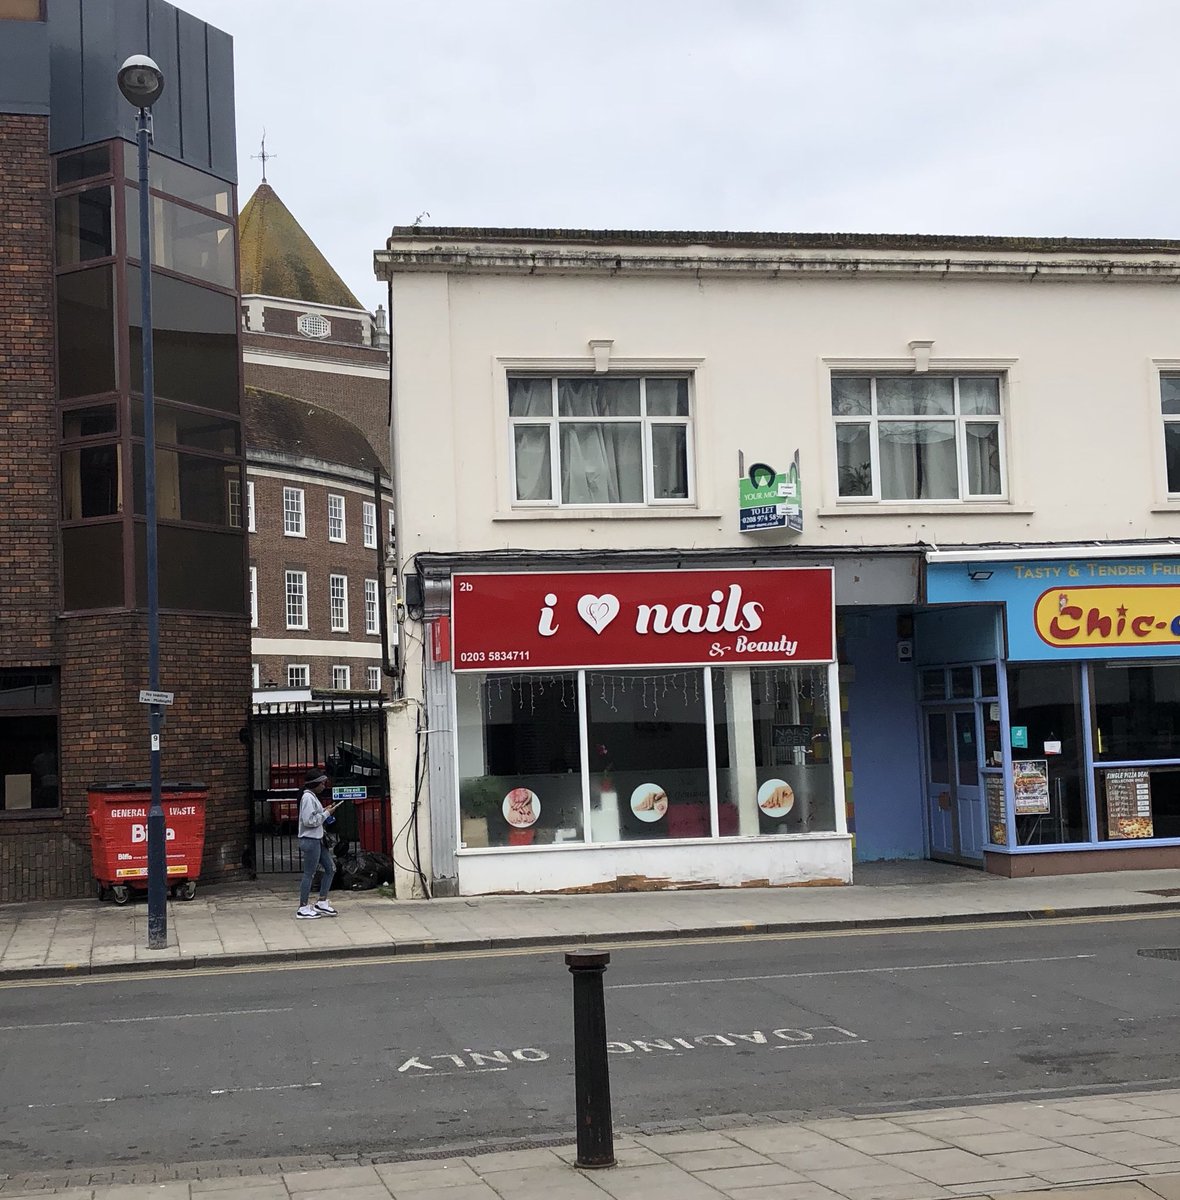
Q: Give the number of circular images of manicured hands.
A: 3